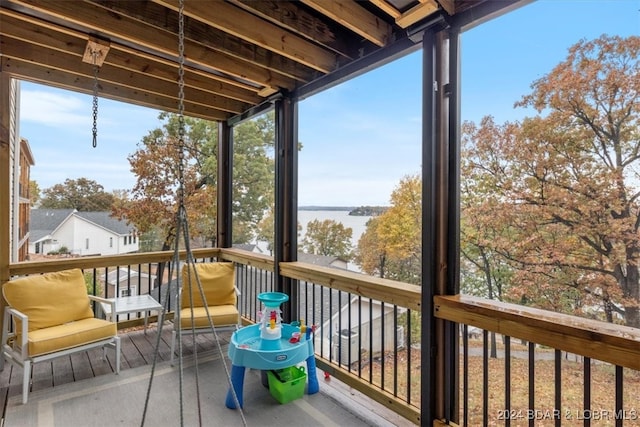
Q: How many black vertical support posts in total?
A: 3